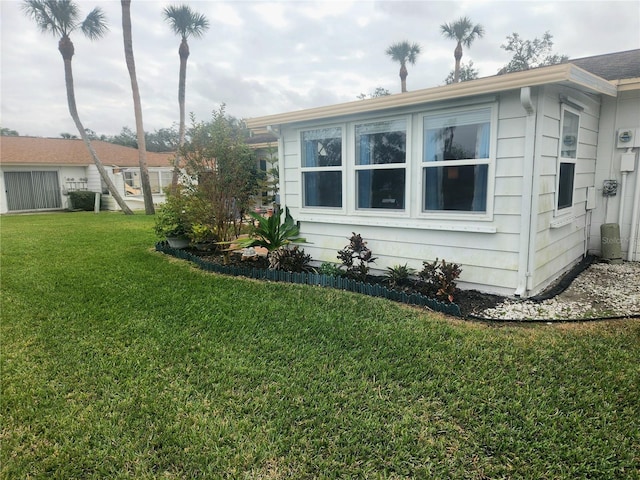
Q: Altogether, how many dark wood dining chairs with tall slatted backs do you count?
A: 0